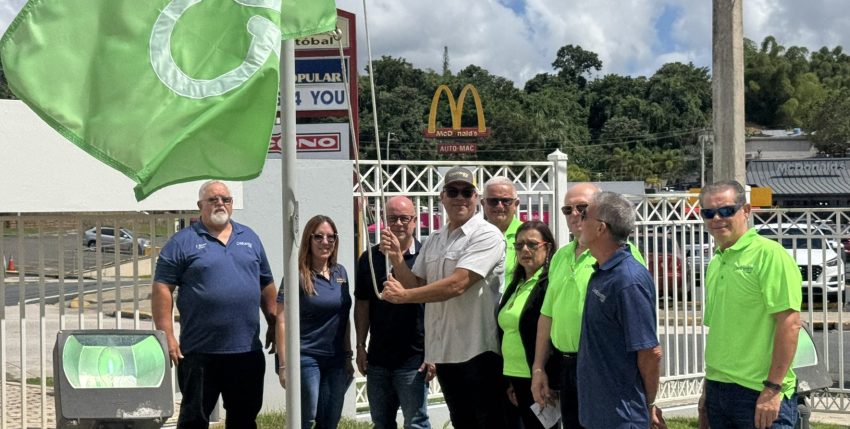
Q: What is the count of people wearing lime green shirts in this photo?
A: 4